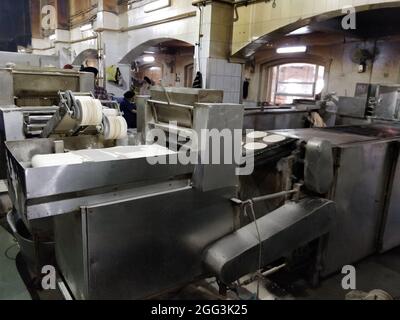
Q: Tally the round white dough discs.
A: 3